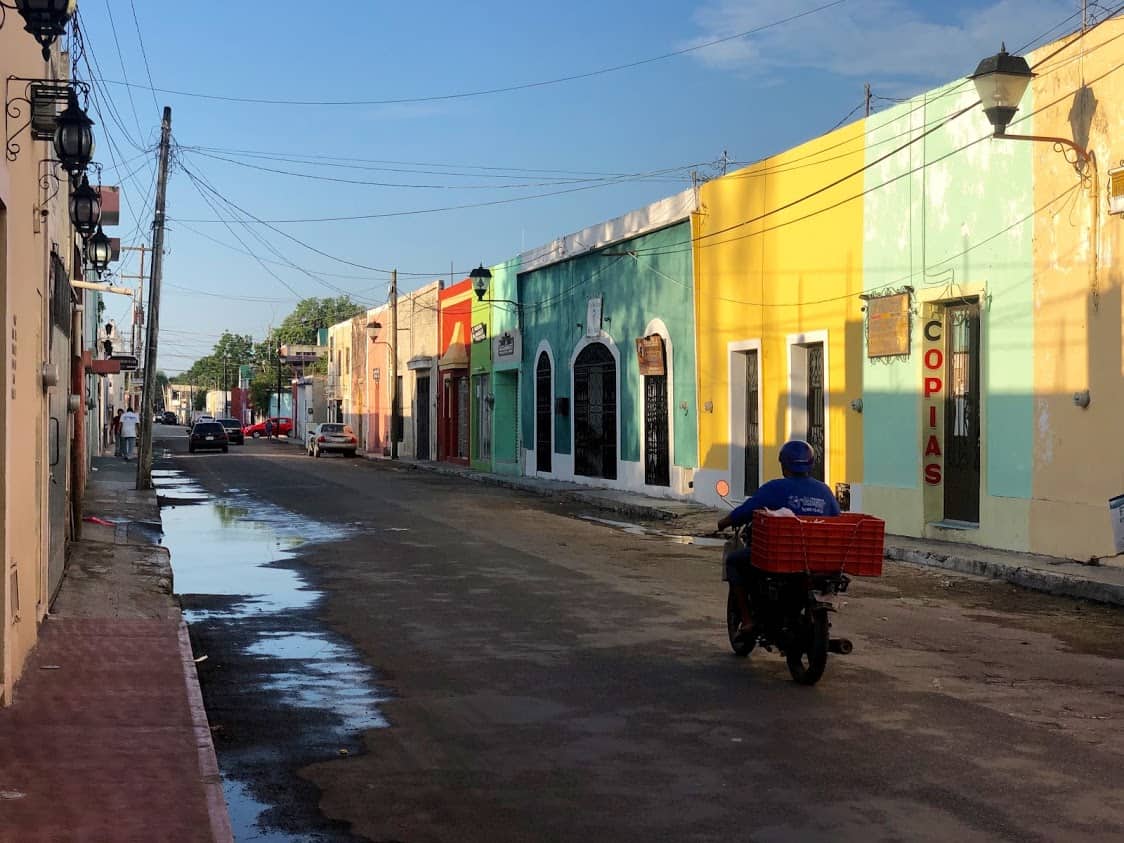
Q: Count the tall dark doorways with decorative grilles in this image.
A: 6